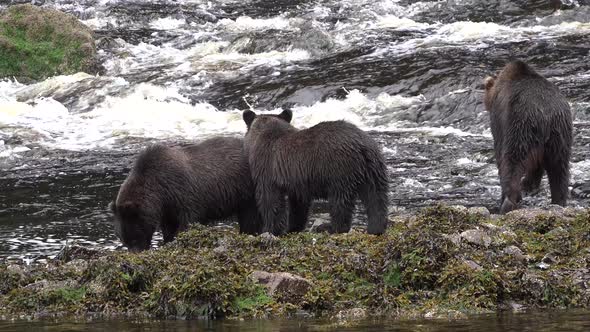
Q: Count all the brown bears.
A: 3